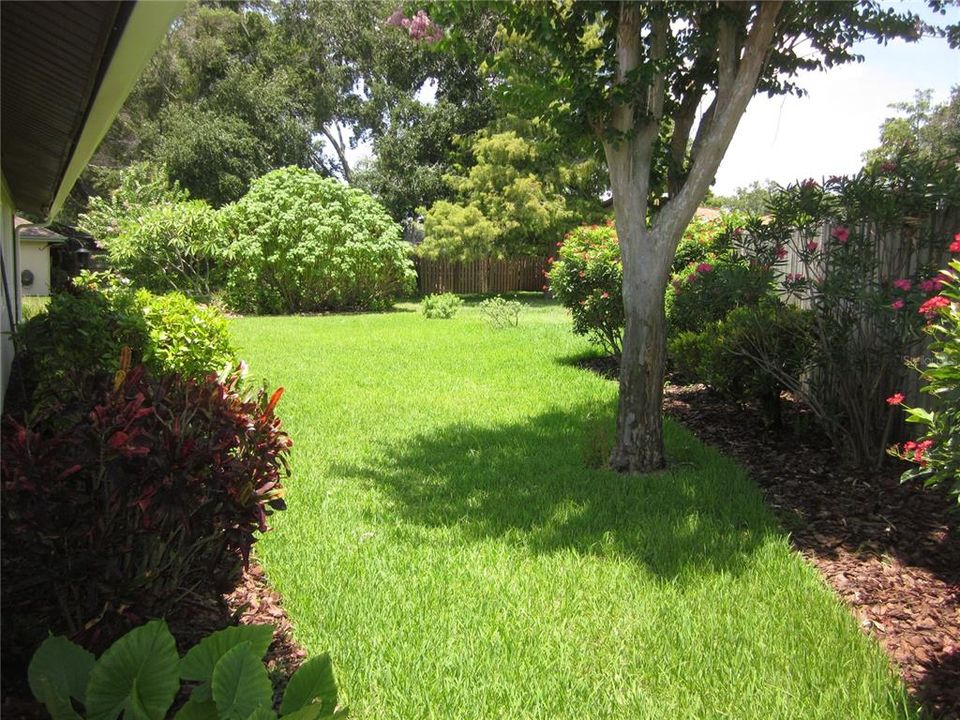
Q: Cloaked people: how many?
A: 0